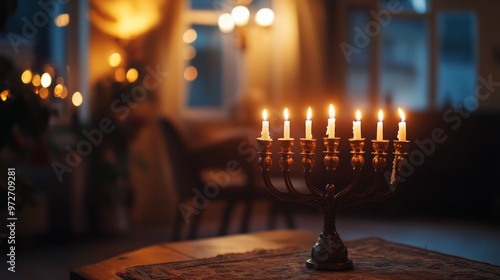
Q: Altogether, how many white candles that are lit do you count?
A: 7